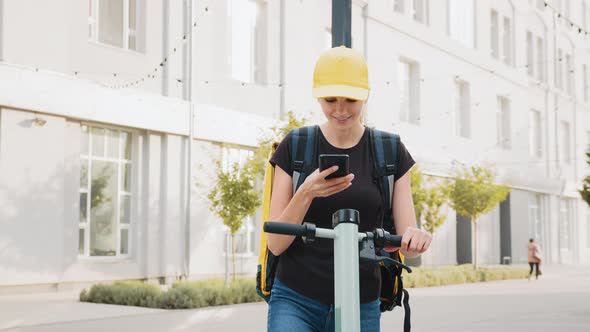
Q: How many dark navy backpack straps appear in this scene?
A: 2